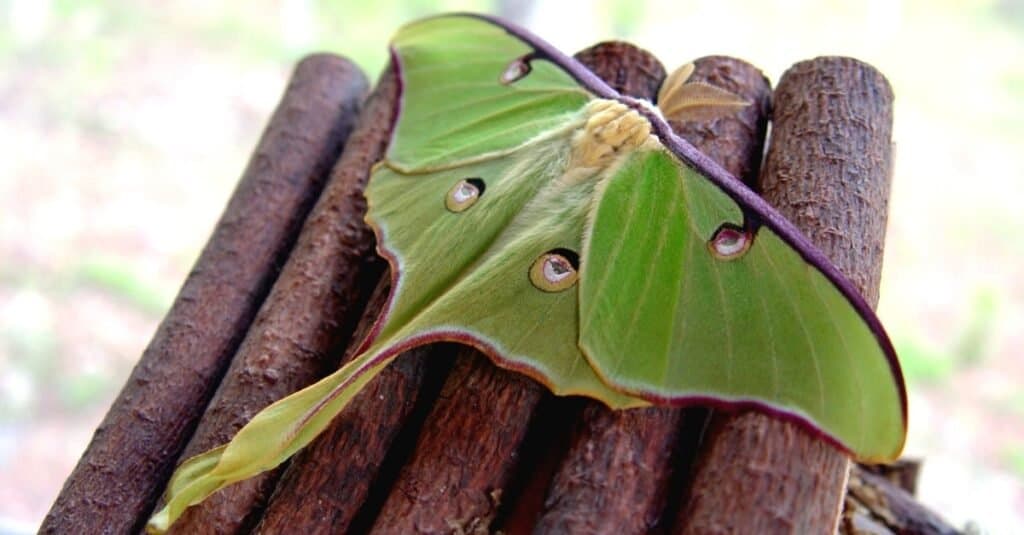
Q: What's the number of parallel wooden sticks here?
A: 6